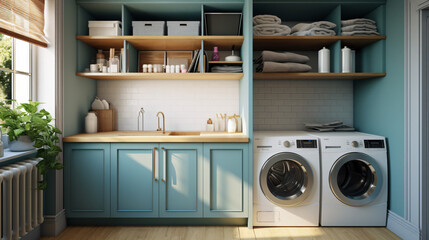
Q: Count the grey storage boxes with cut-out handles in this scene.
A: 2